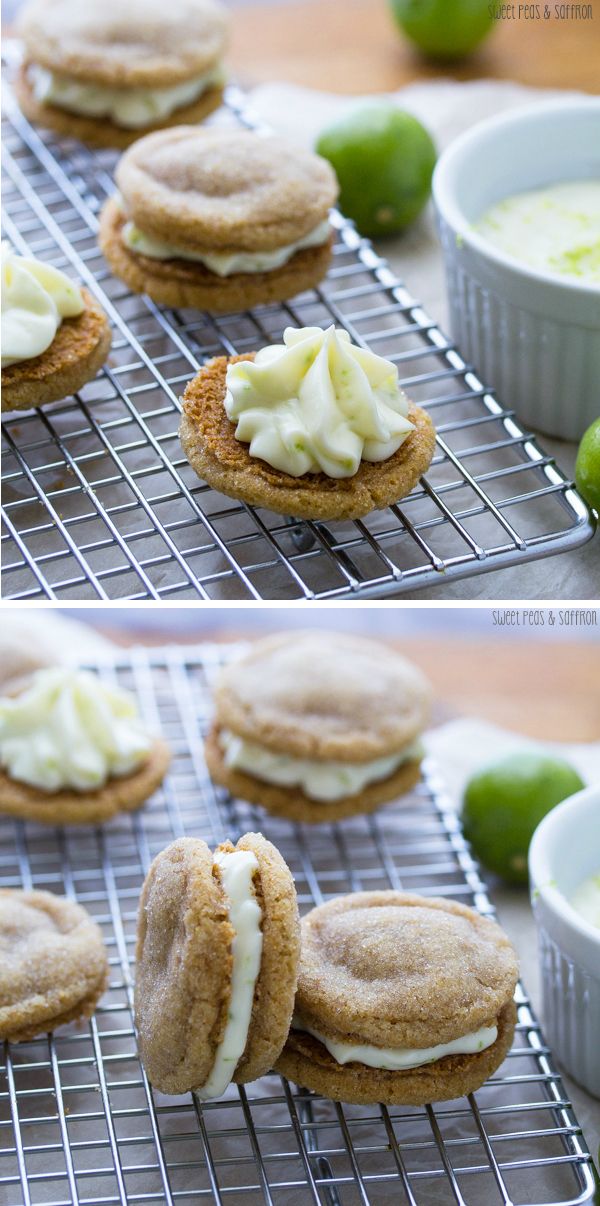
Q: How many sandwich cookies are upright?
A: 1